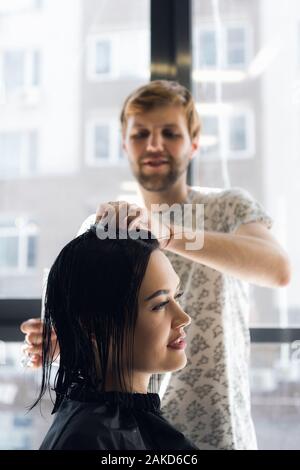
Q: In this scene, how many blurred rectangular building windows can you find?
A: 7